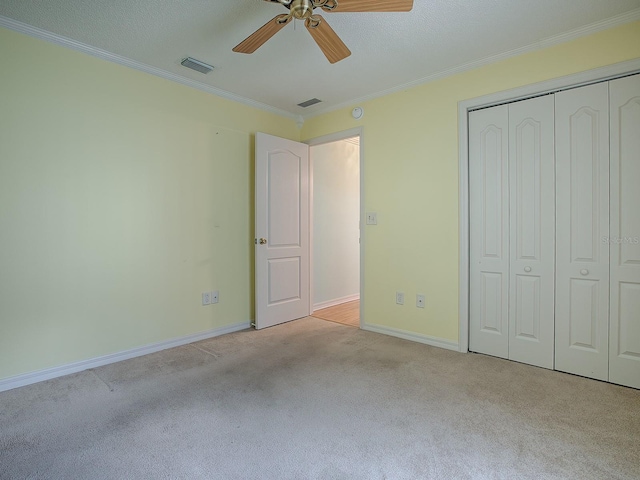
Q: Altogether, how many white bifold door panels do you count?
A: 4